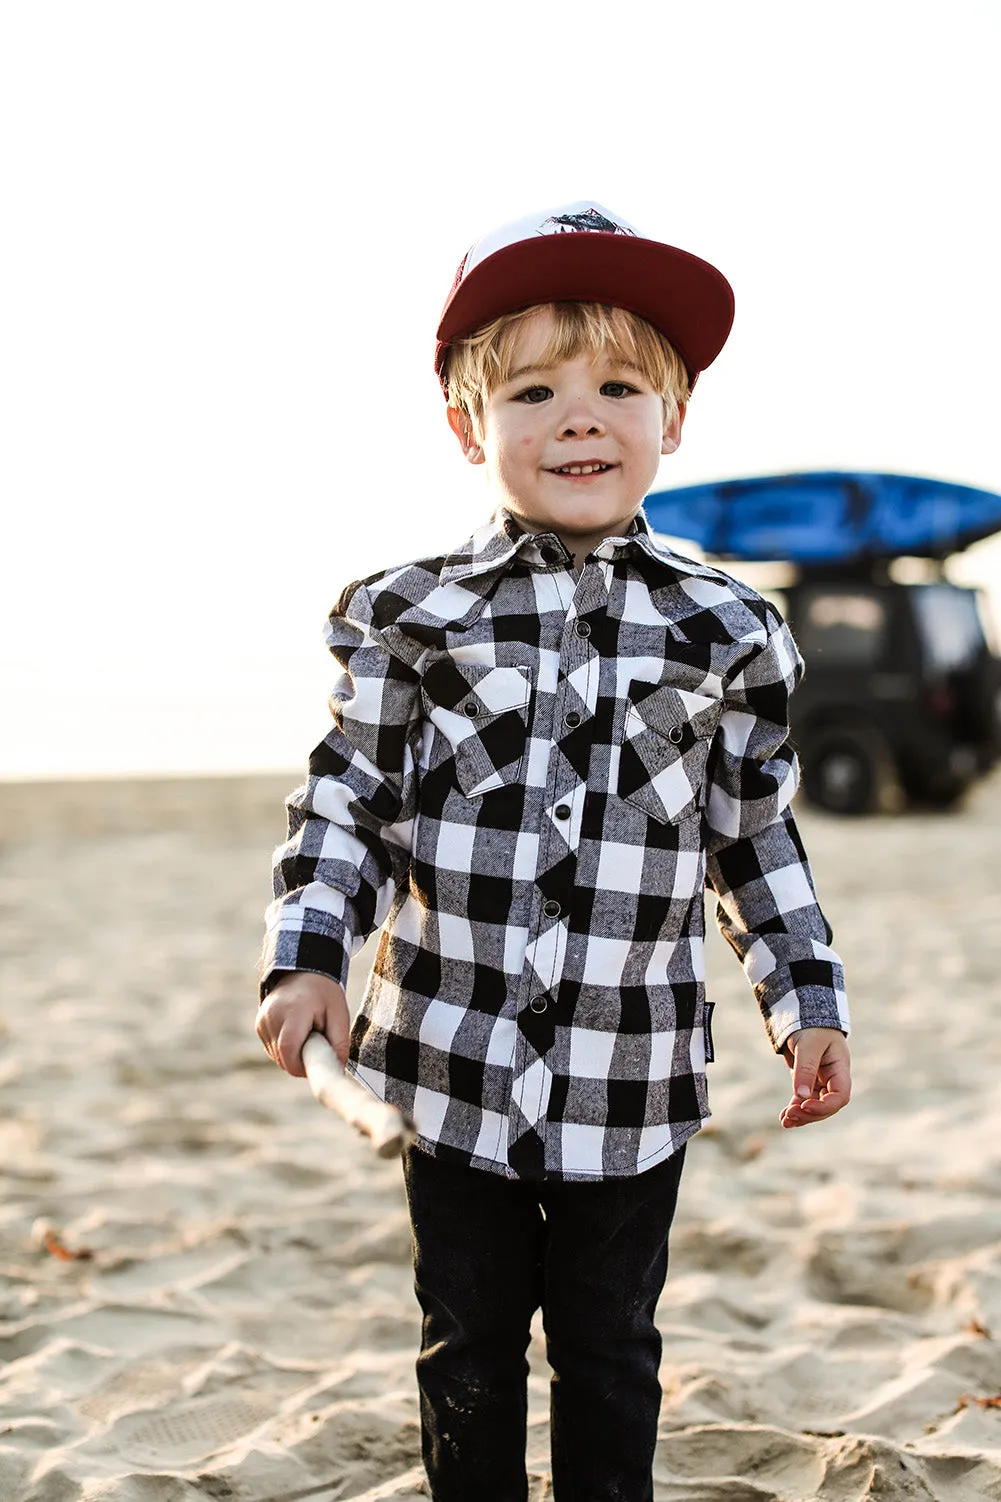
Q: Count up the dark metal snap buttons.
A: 8